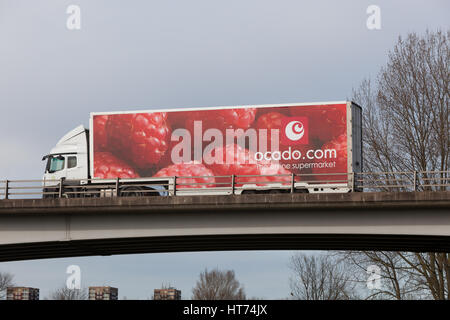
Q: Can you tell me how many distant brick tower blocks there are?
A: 3